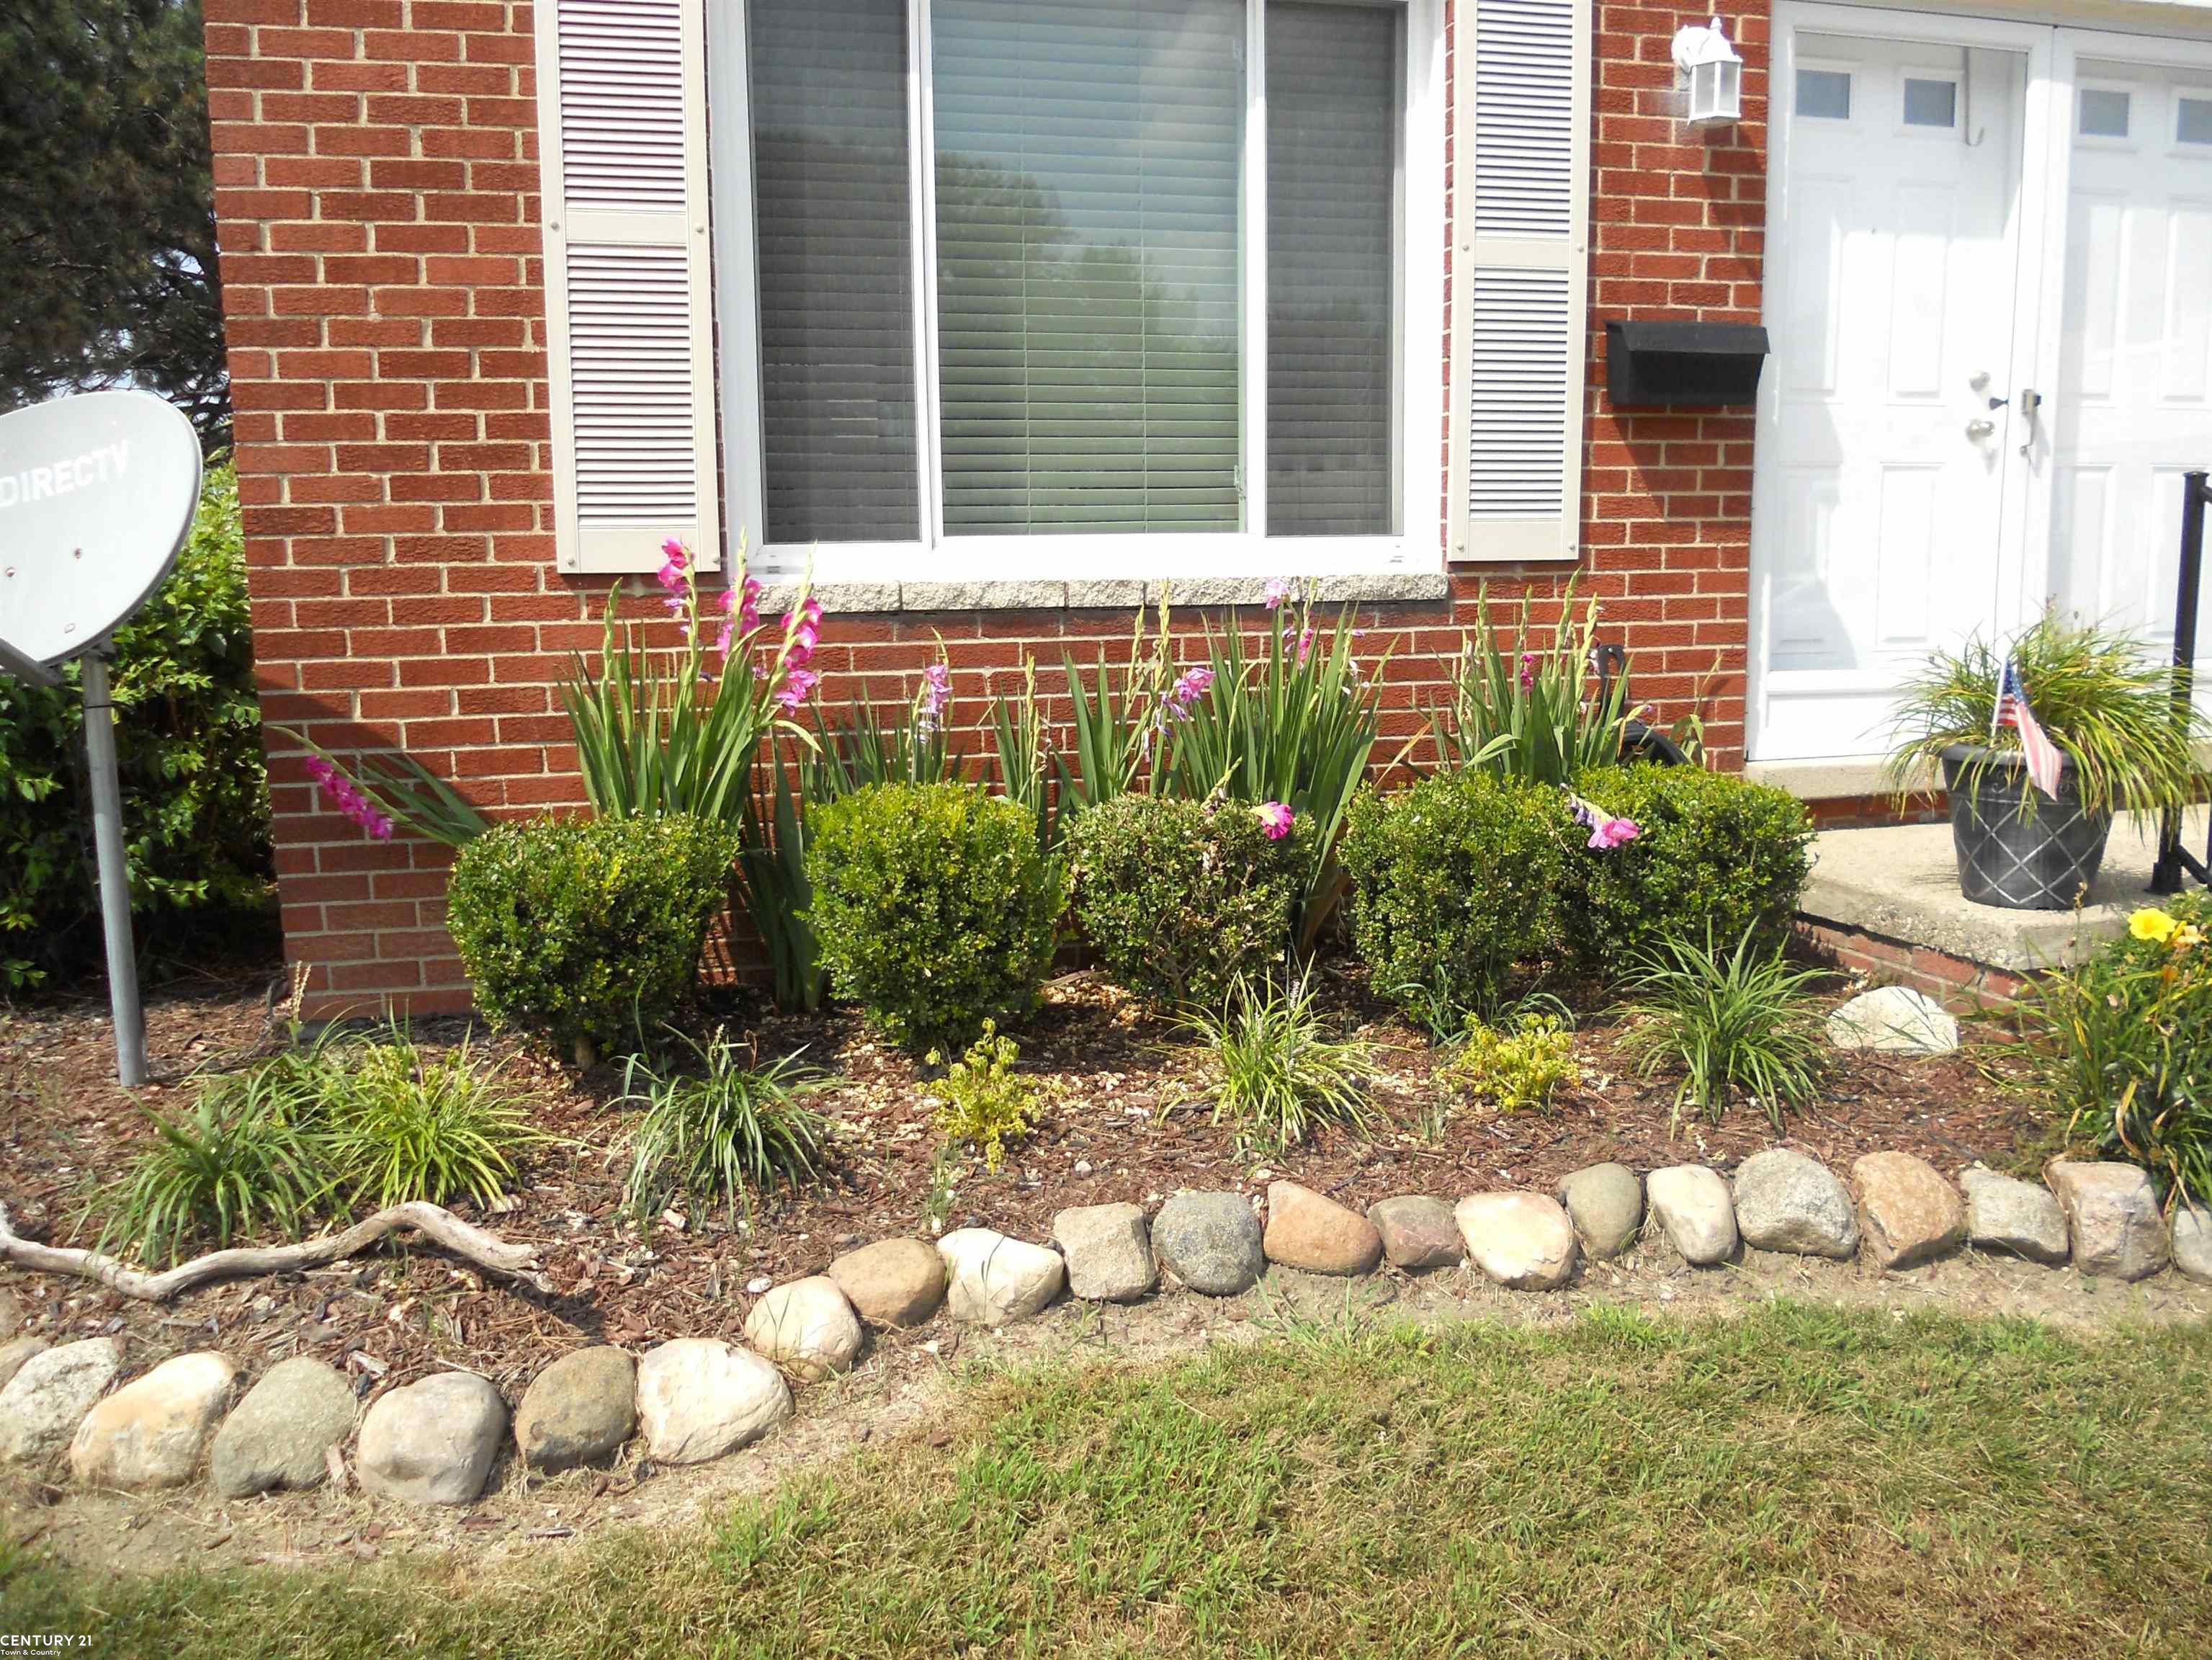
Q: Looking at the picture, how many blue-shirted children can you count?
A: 0